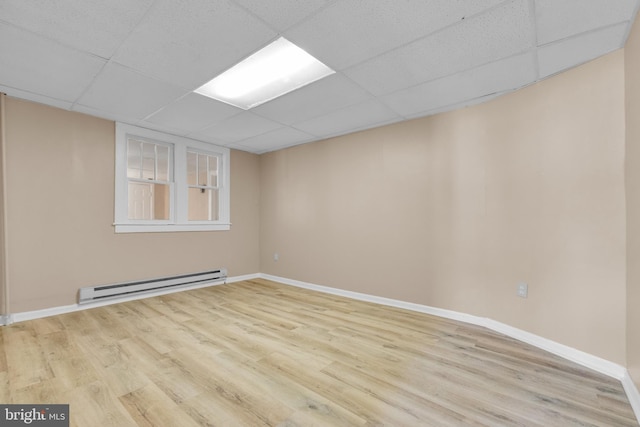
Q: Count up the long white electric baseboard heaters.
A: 1